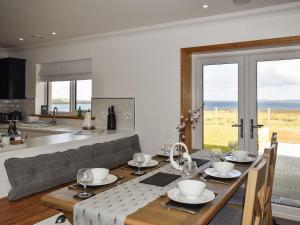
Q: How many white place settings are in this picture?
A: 6